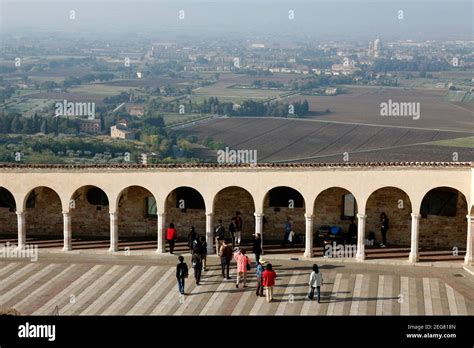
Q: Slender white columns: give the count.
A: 10